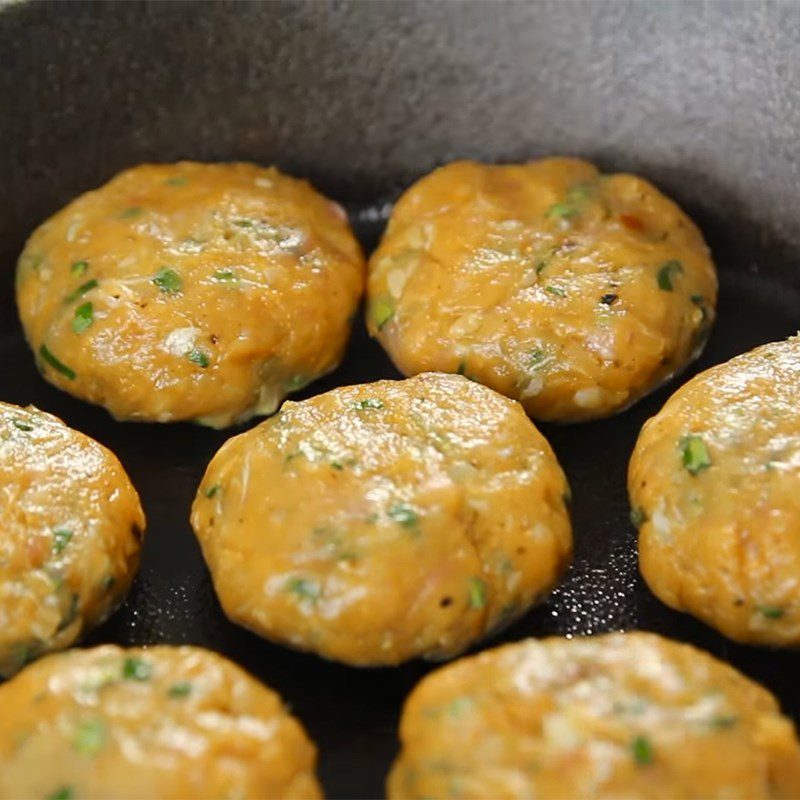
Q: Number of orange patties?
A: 7